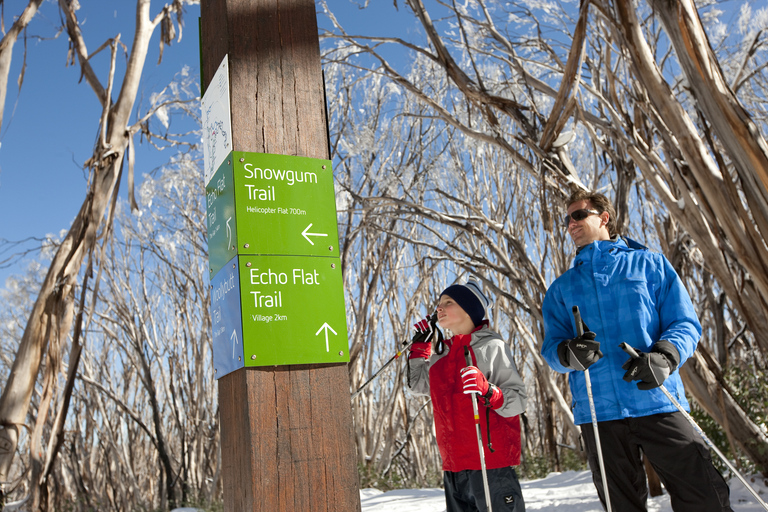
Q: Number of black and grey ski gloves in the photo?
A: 2